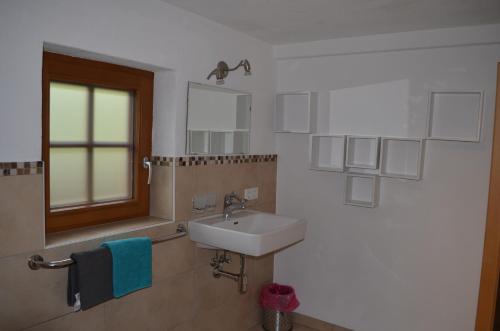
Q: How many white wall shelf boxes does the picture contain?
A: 6